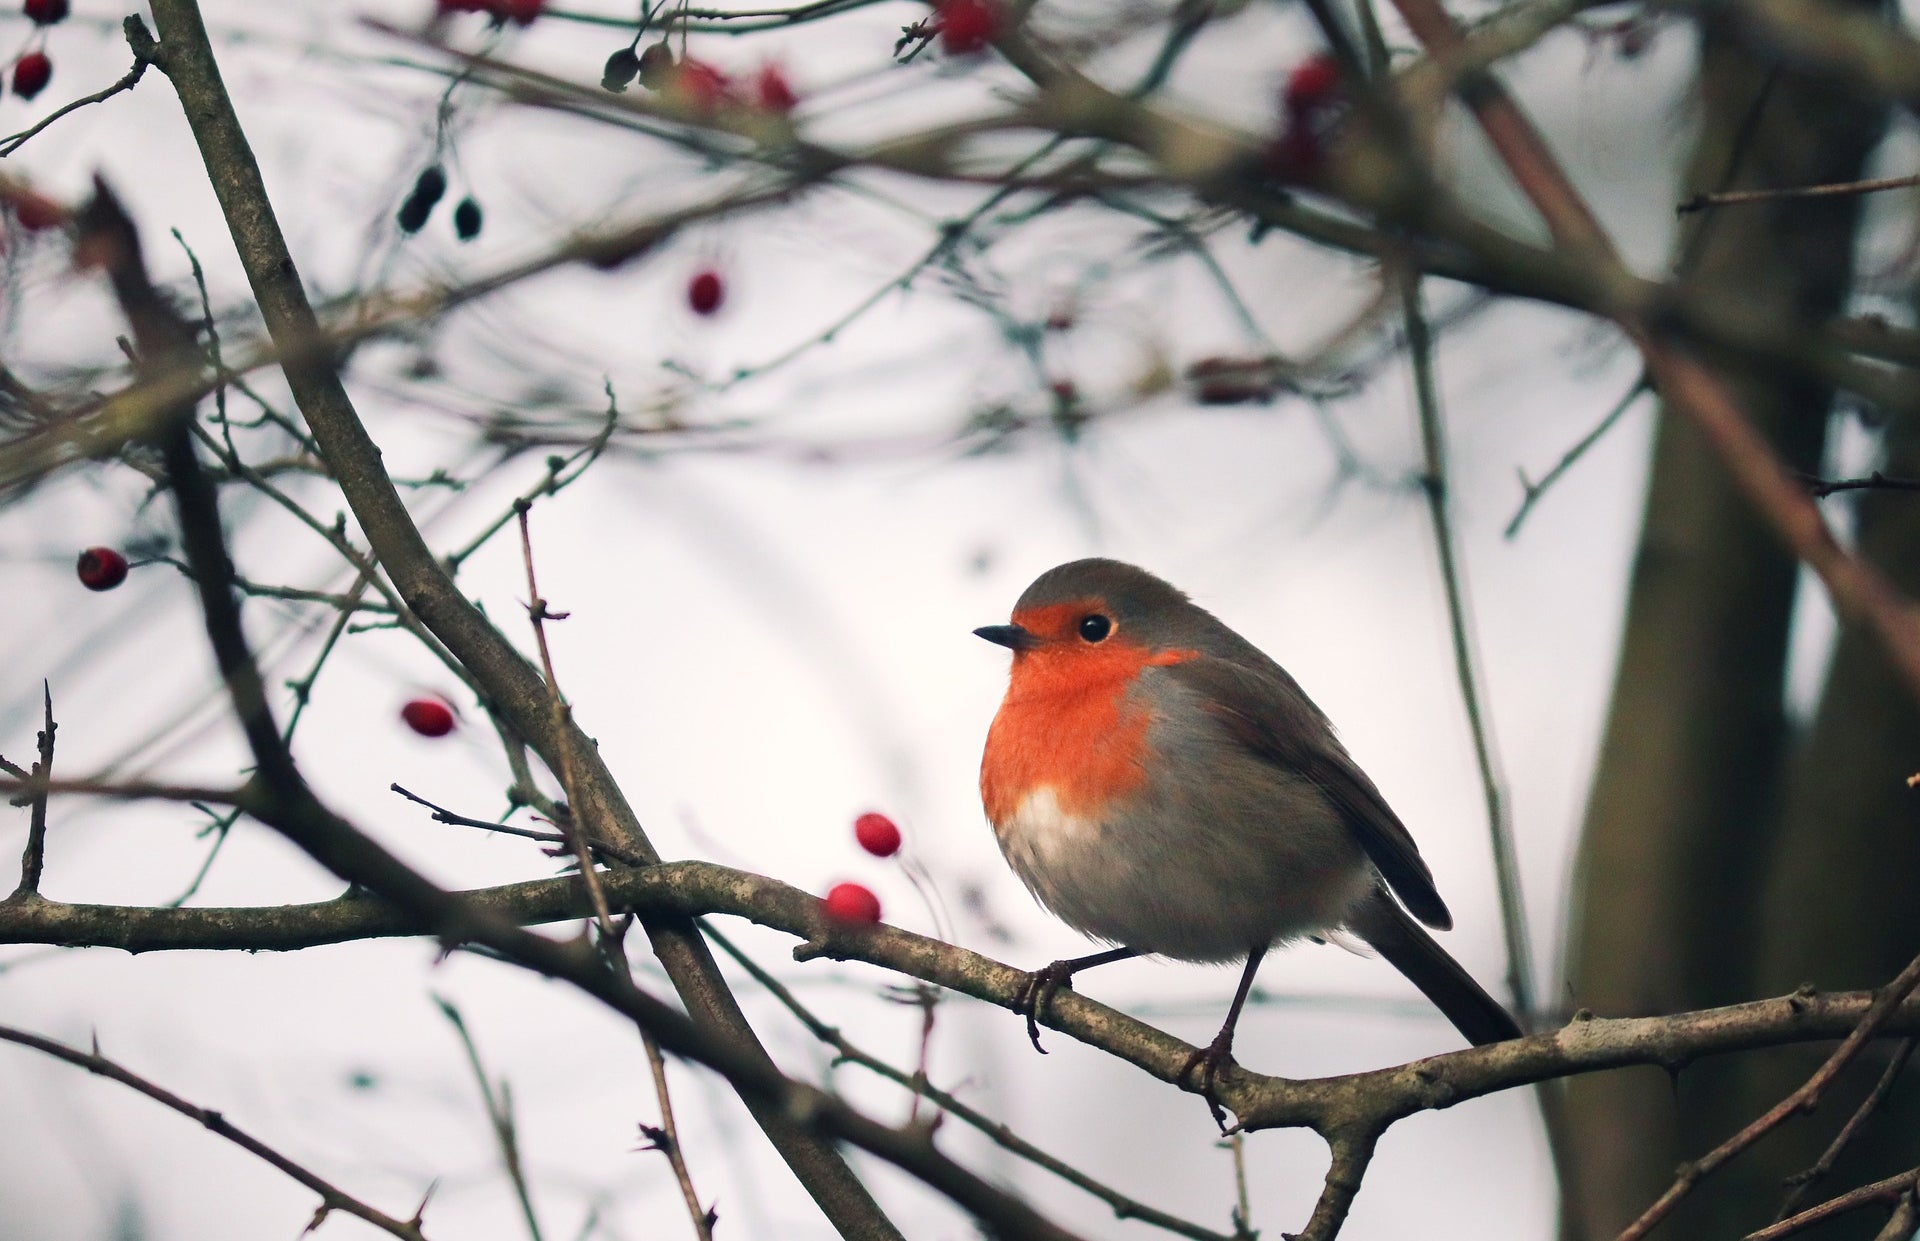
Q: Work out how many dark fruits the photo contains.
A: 5